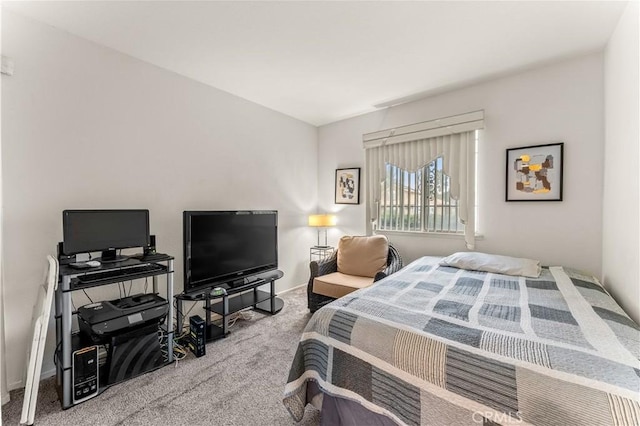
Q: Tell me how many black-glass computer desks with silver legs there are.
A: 1